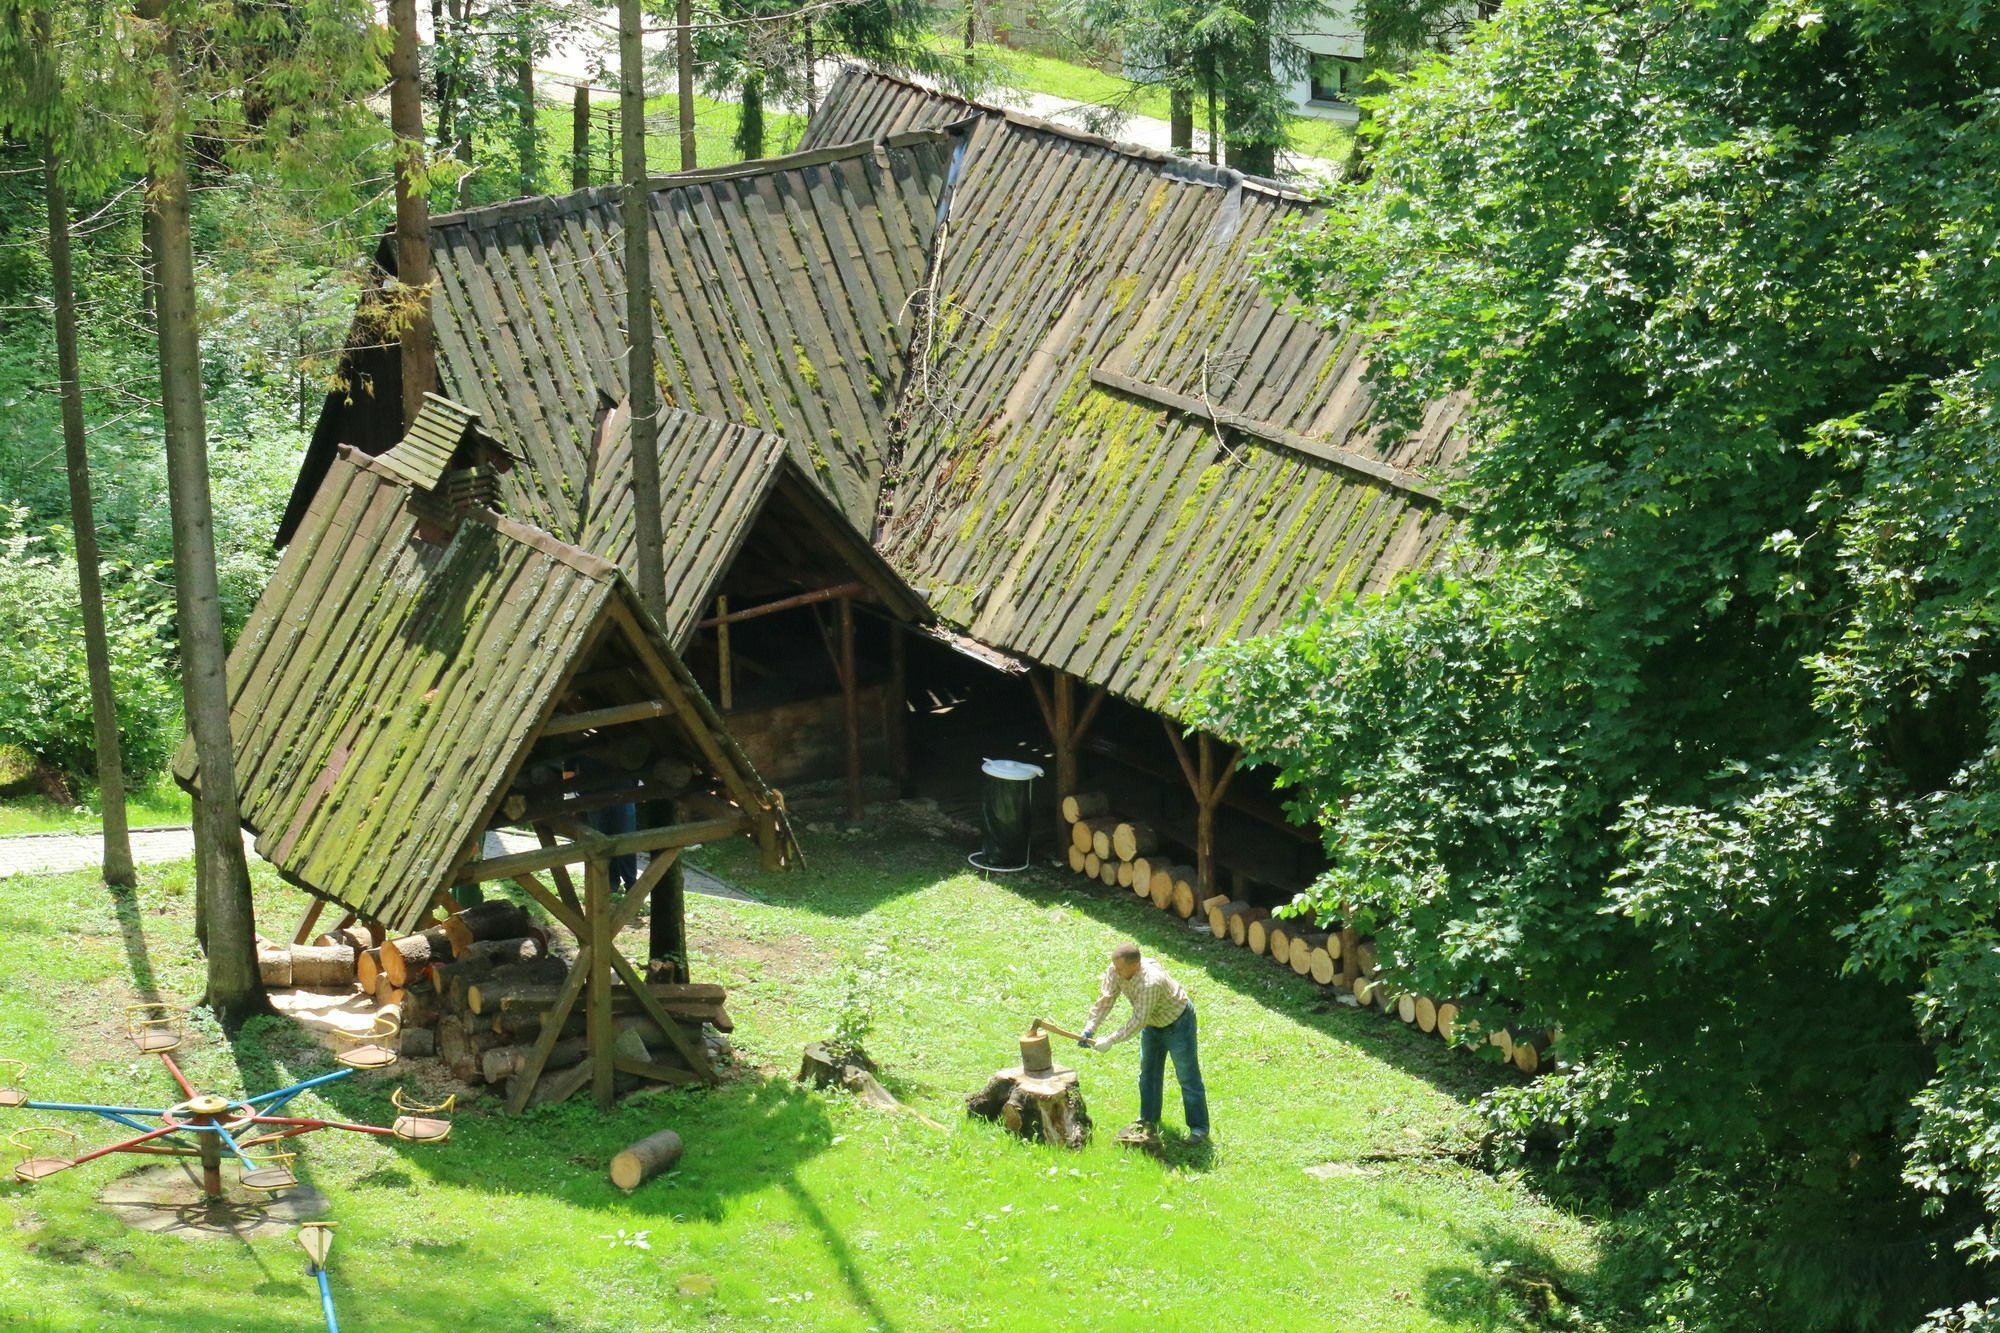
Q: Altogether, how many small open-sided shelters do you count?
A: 1